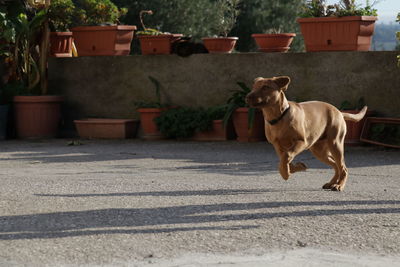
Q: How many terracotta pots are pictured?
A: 13